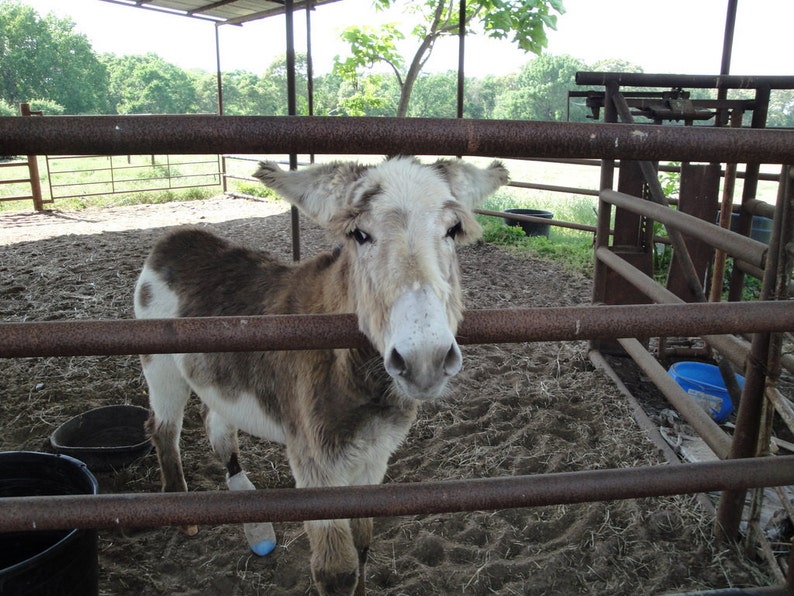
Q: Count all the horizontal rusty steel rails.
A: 3